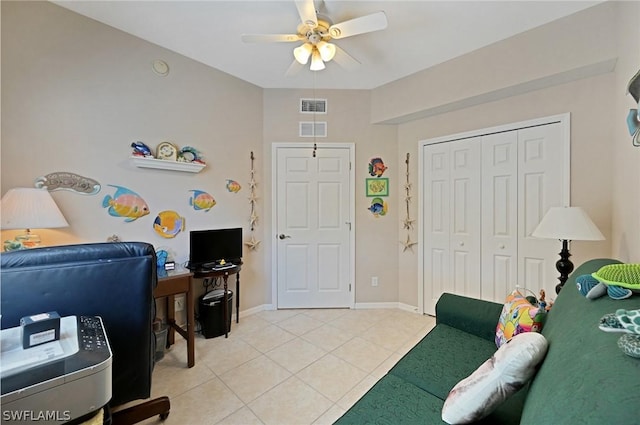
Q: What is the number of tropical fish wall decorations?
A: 6